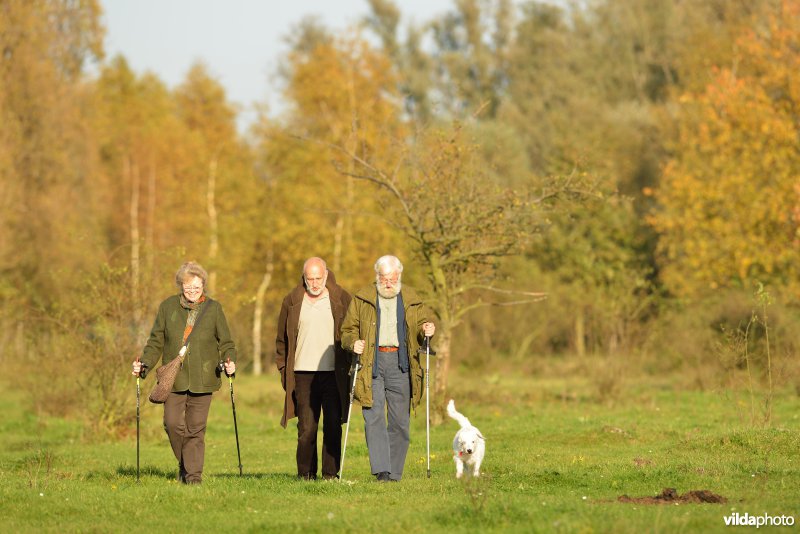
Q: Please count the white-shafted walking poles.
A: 2